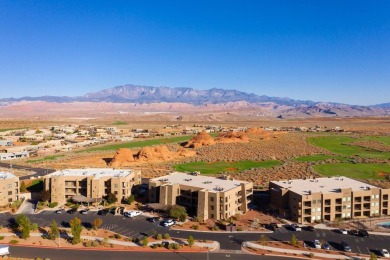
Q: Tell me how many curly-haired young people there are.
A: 0